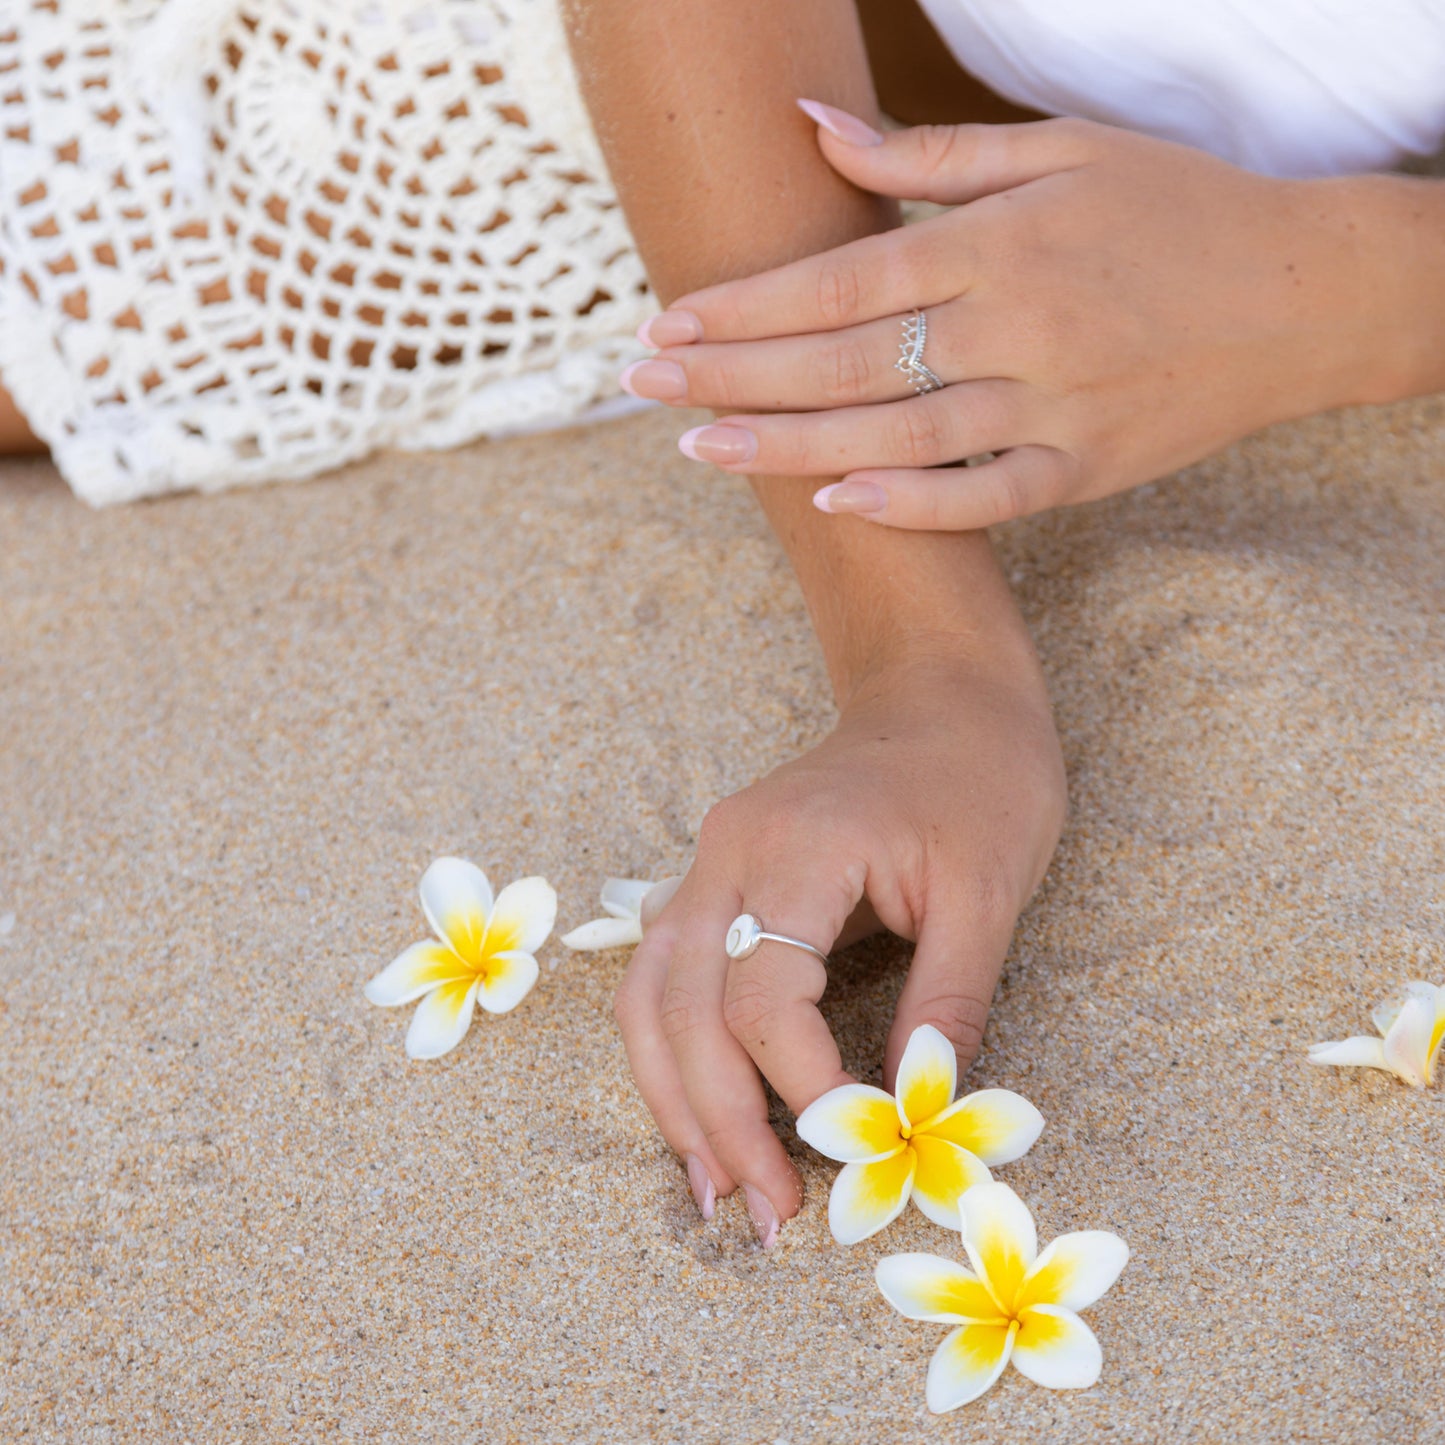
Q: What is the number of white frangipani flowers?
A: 5